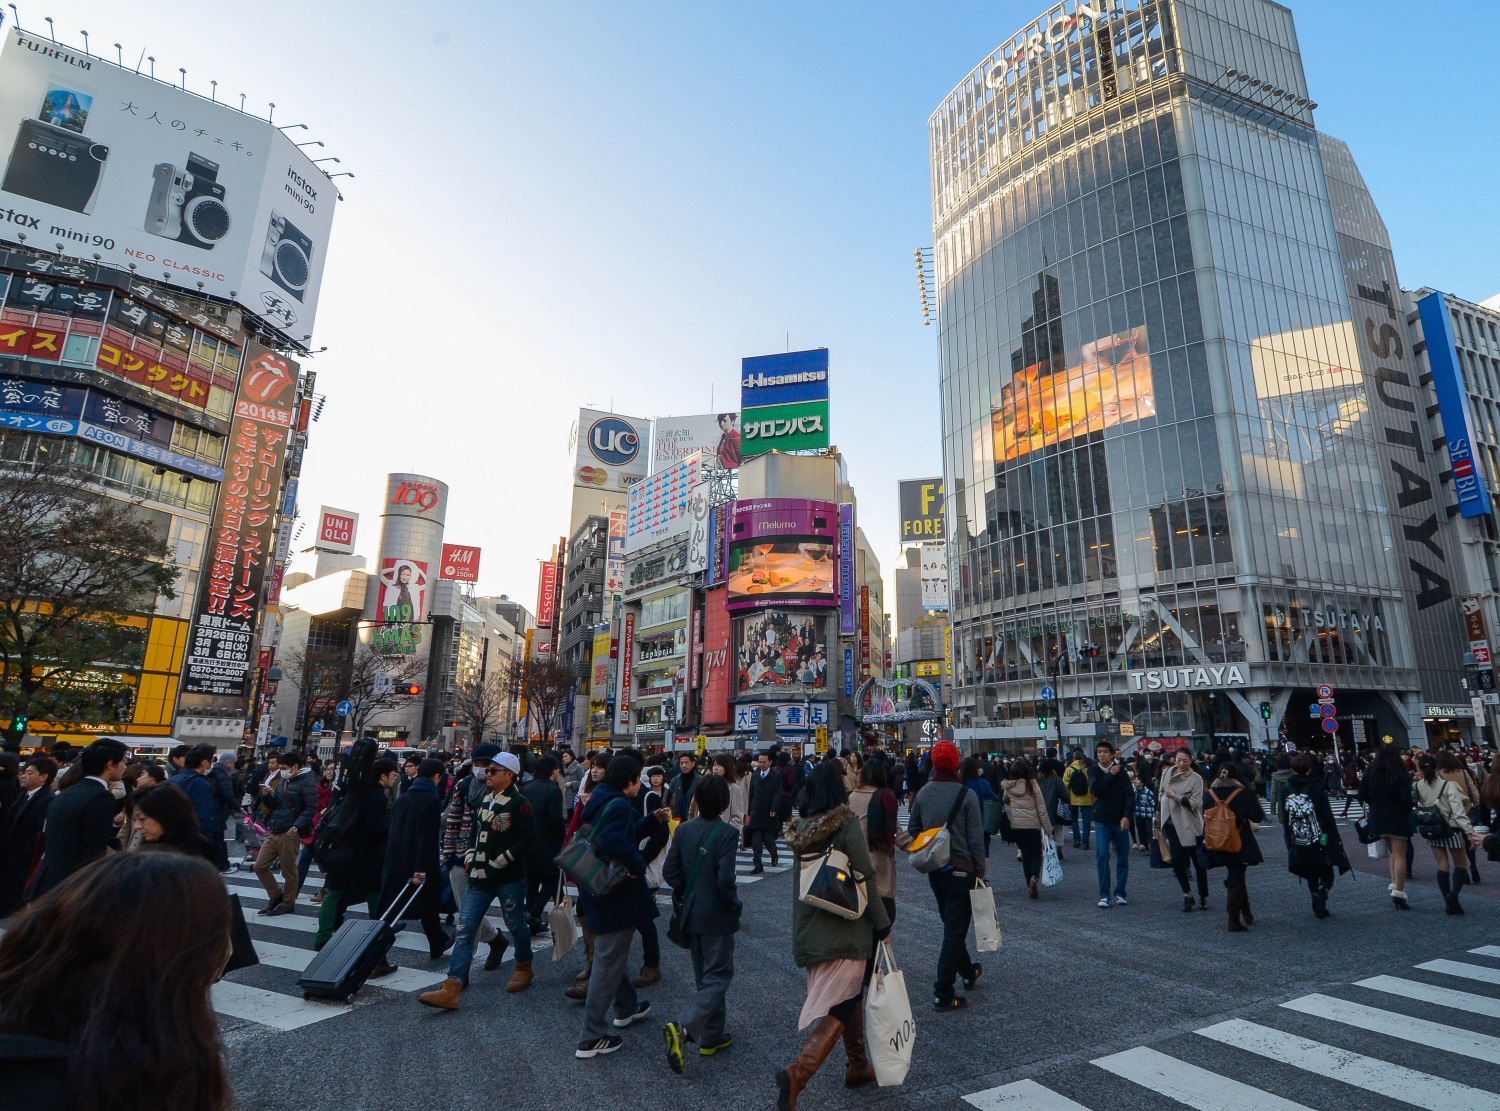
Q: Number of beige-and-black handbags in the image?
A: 1